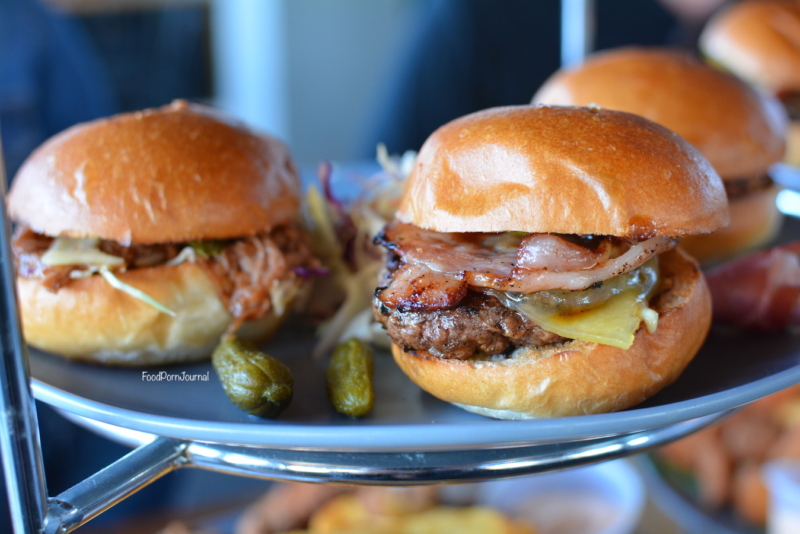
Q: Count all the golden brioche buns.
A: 4